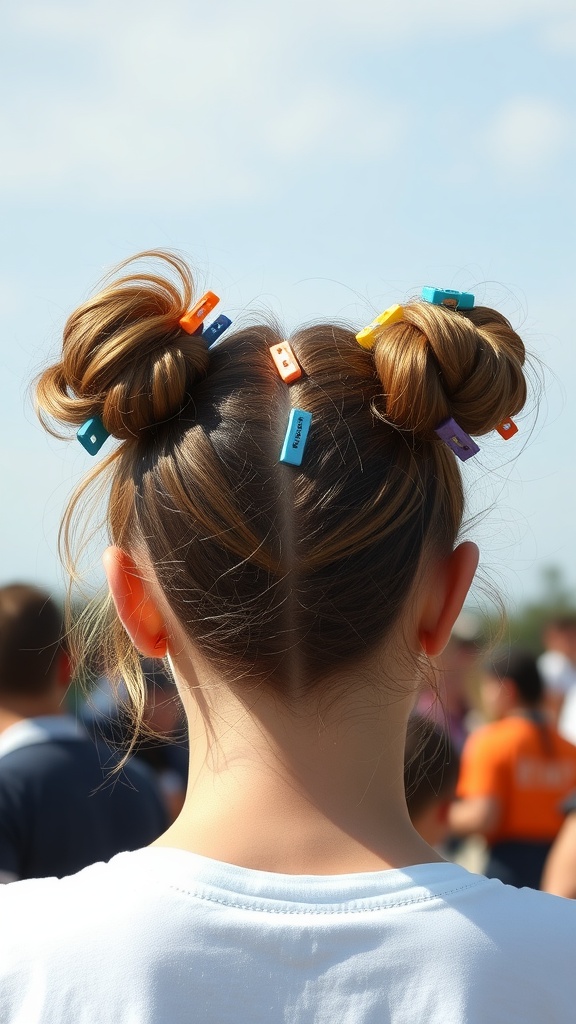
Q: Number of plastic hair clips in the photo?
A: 9